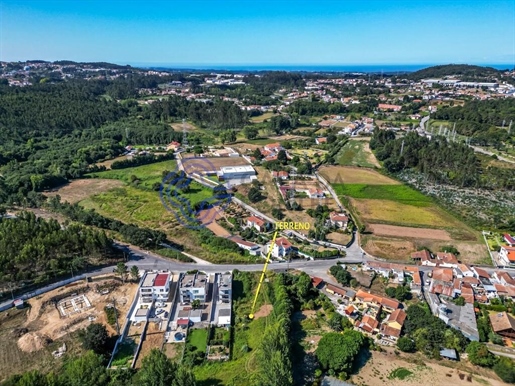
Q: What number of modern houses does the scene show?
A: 3